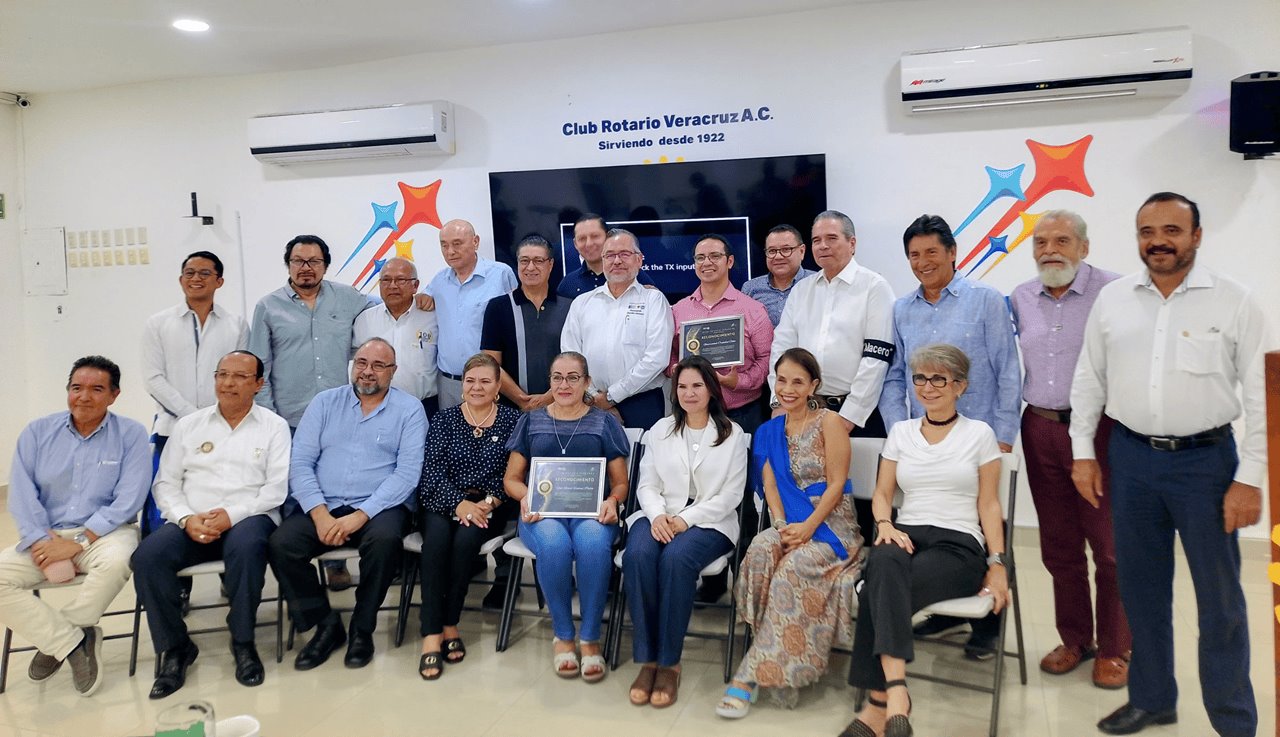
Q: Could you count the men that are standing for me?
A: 13